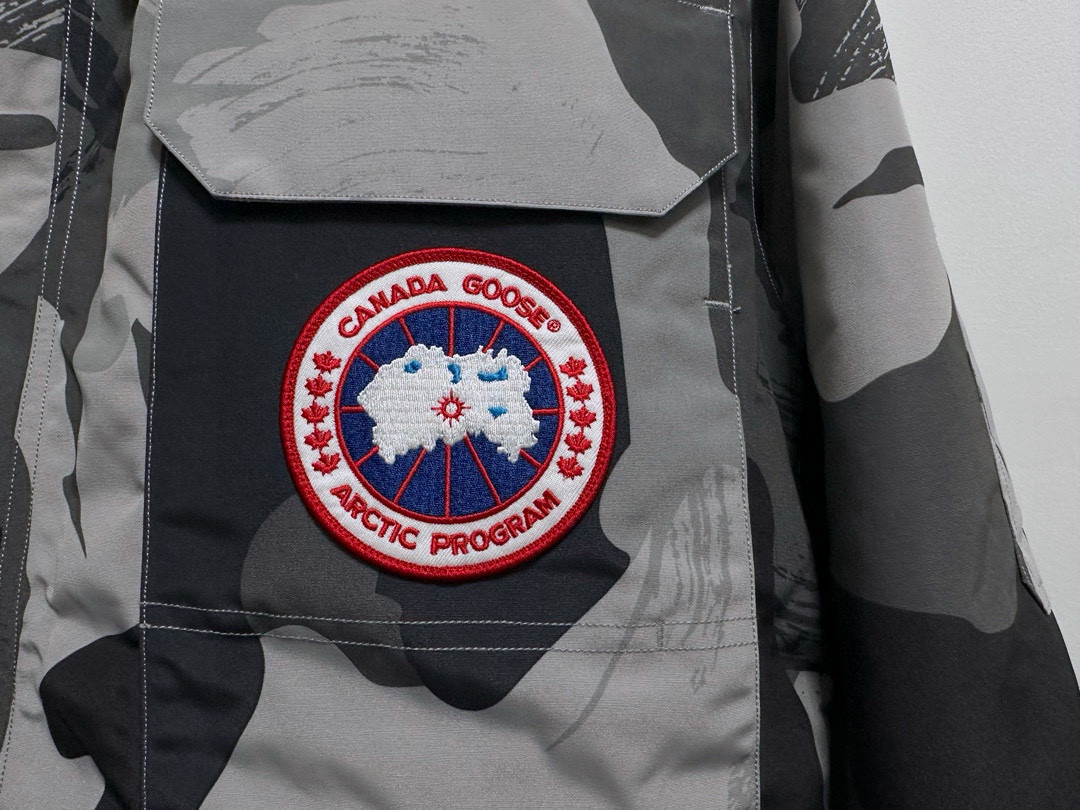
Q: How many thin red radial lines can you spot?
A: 12